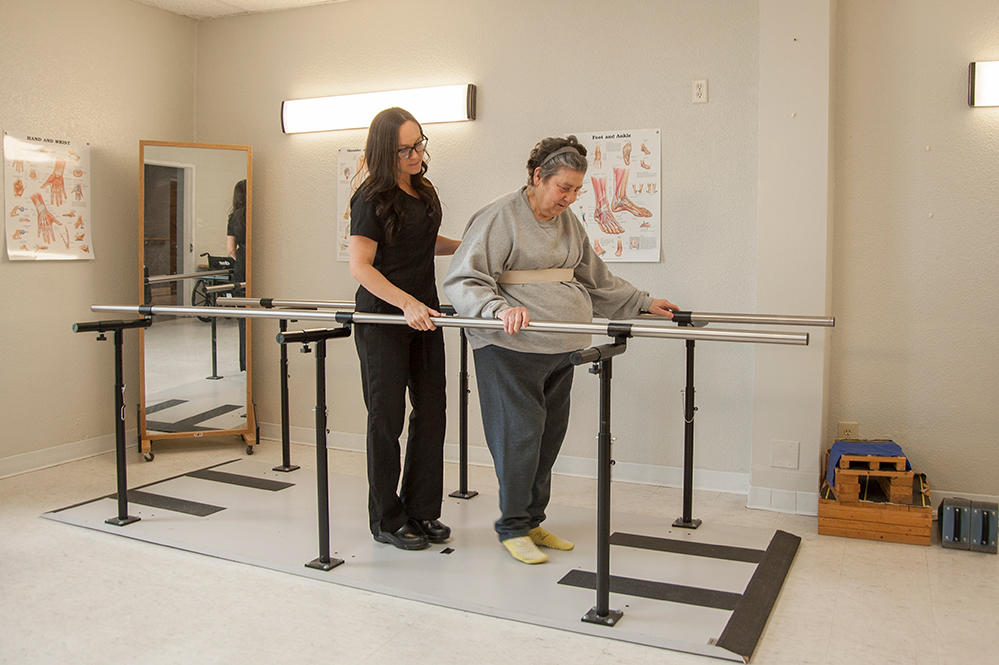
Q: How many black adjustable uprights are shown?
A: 6